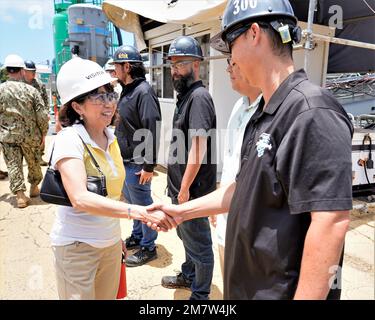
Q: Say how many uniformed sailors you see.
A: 2